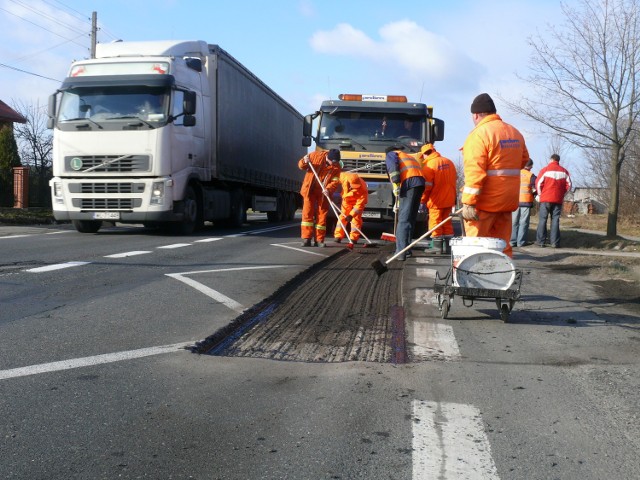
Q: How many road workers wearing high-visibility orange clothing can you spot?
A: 6